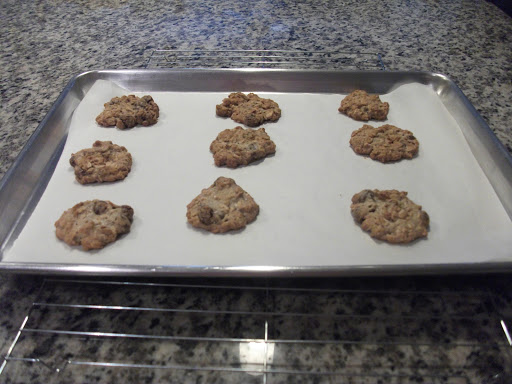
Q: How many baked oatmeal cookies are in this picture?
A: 9